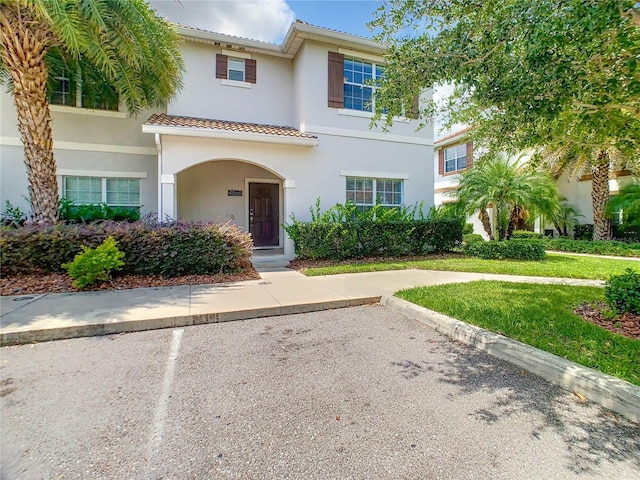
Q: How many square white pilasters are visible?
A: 2